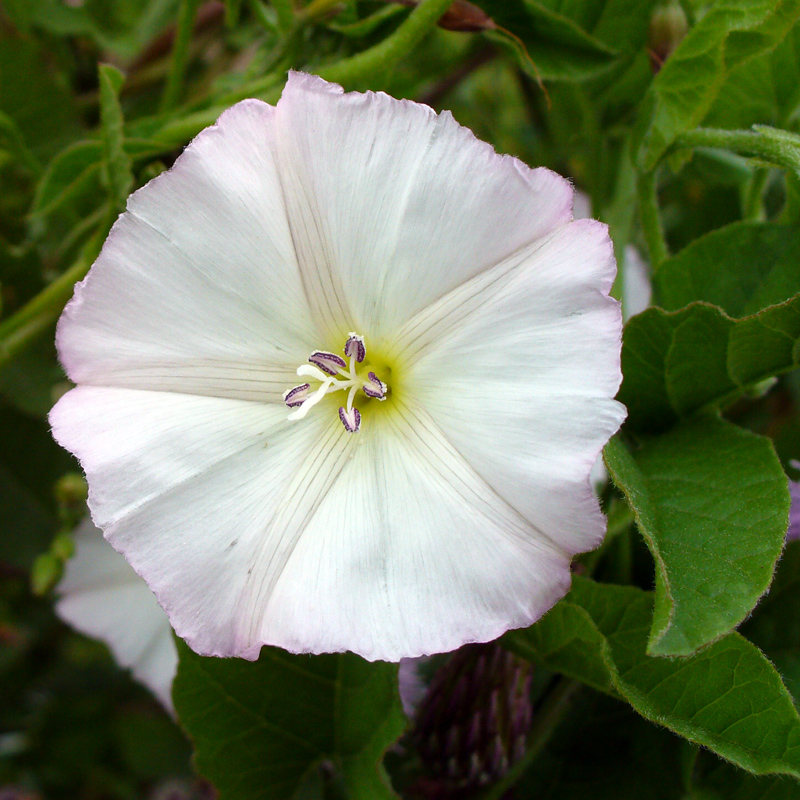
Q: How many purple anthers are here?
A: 5